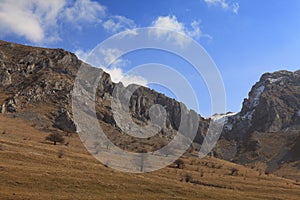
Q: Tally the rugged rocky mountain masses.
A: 2